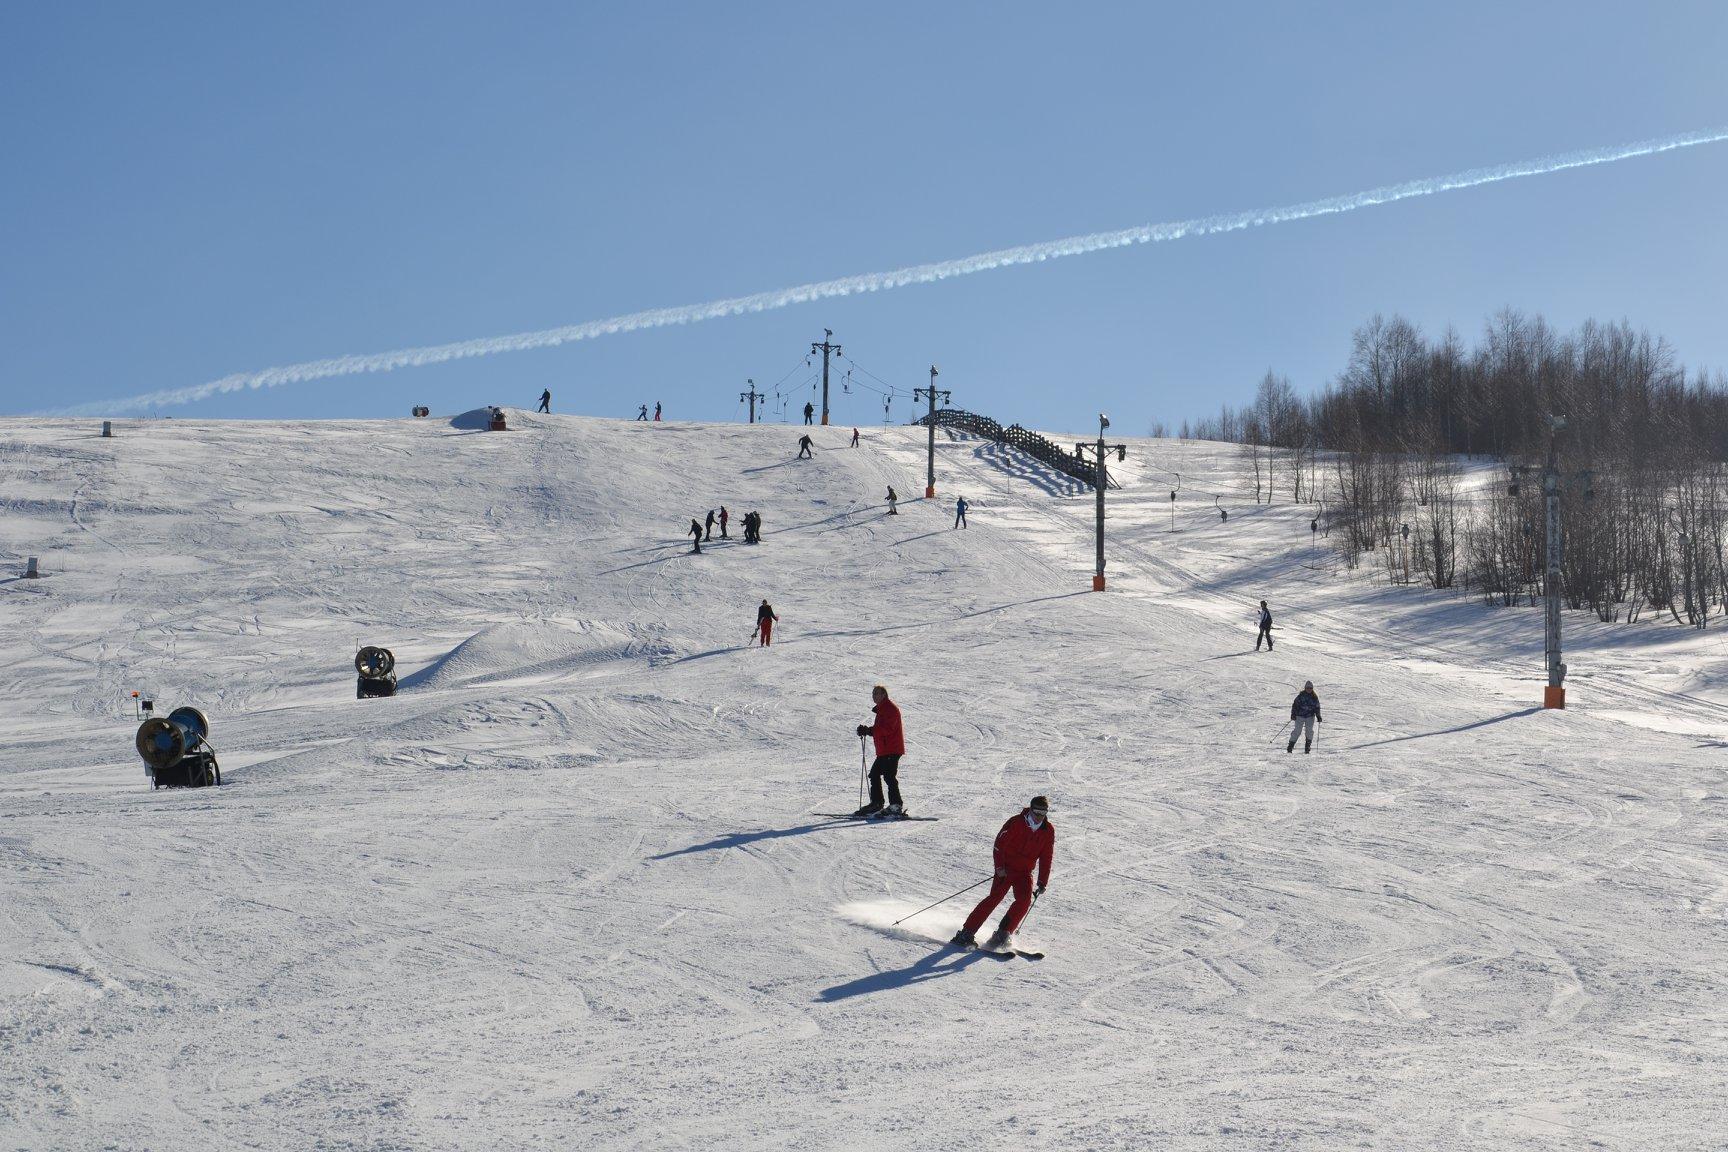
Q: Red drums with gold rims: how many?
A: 0